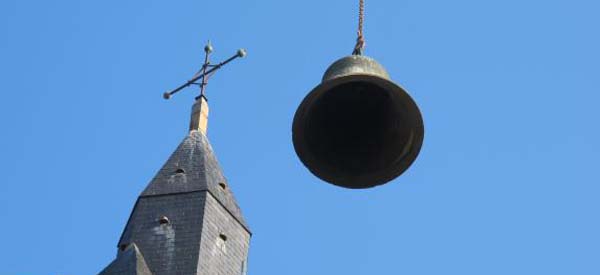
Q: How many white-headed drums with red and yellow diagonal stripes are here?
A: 0